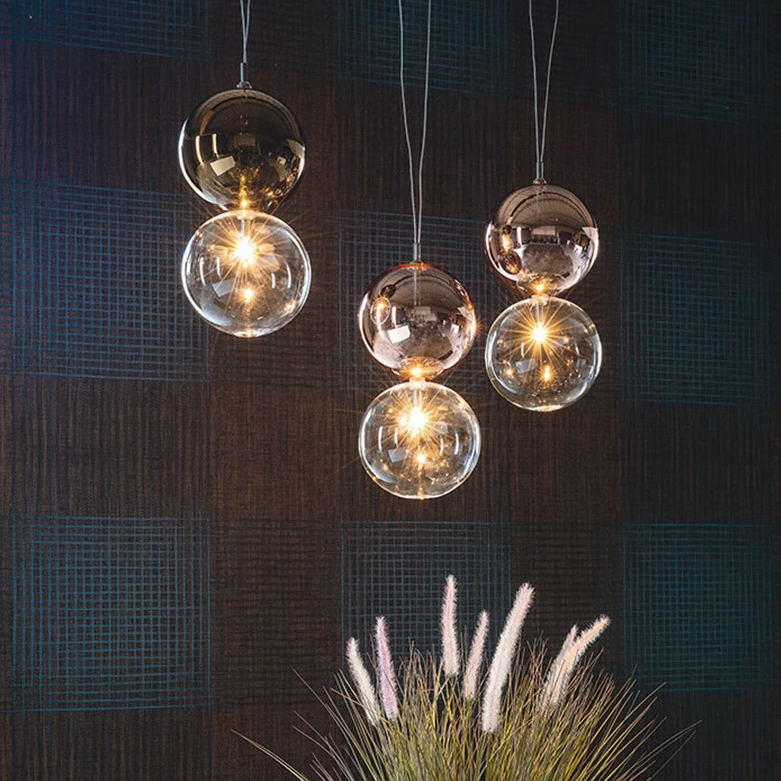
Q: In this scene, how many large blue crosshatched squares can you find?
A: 9